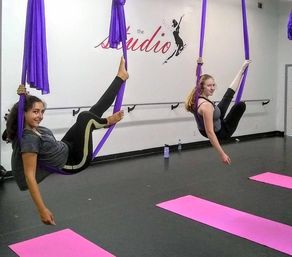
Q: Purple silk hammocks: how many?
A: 2